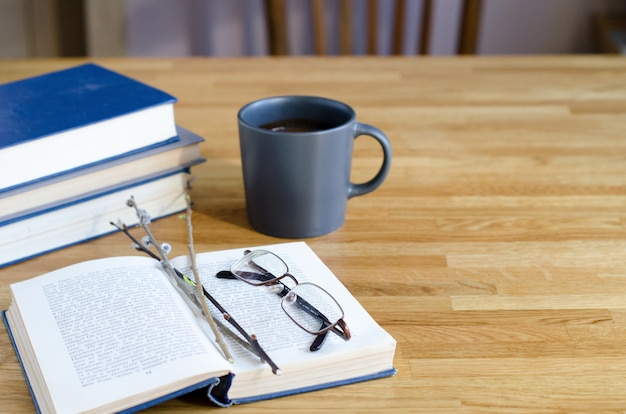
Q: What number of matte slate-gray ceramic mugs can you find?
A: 1